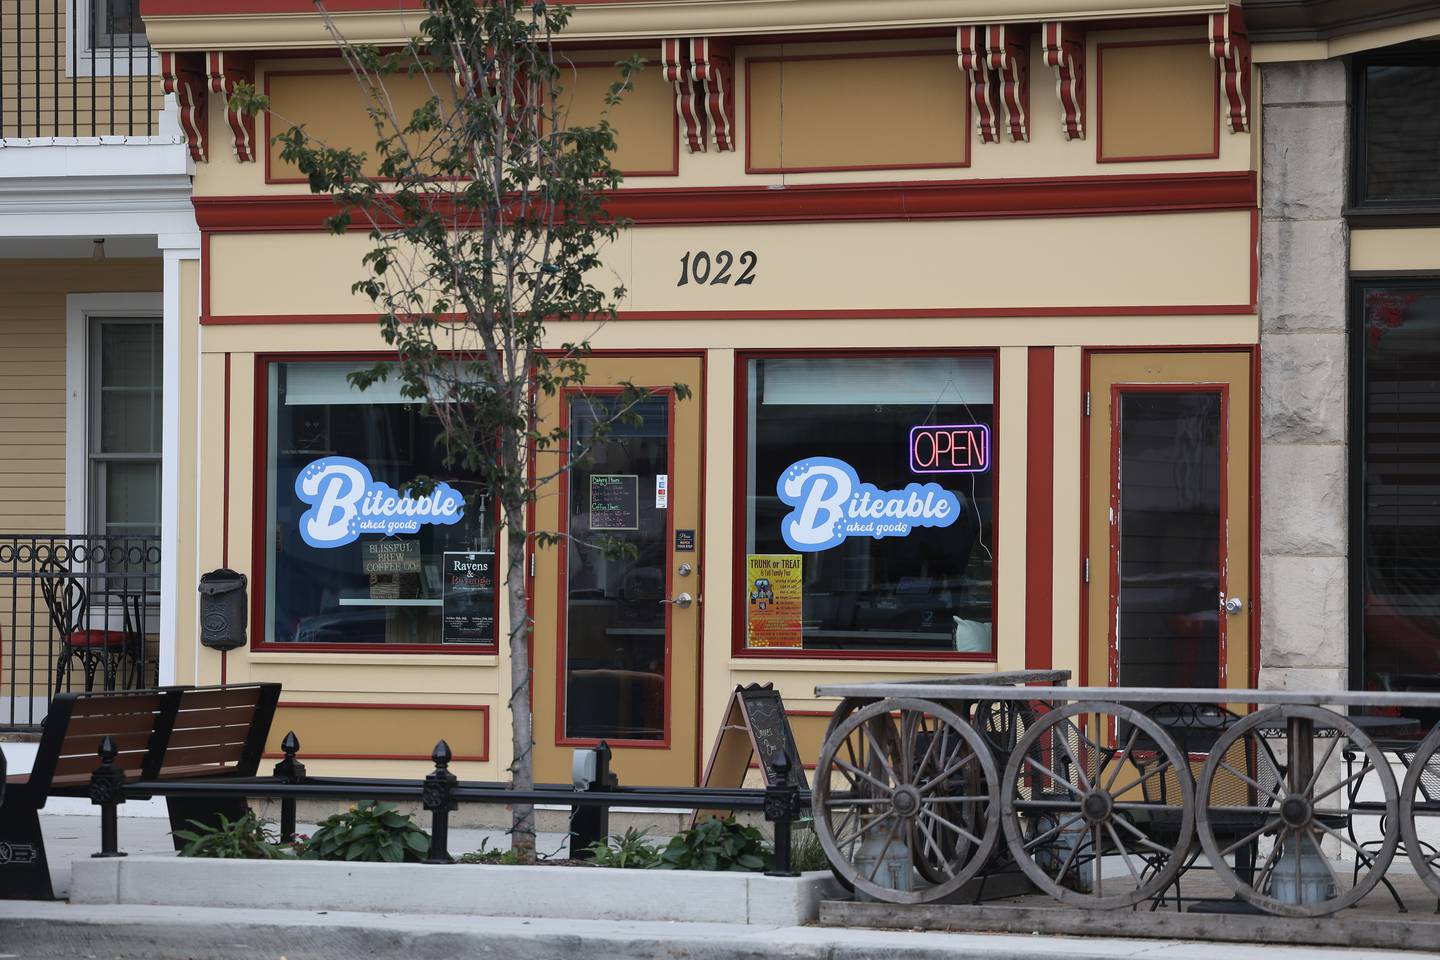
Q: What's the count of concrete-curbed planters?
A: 1